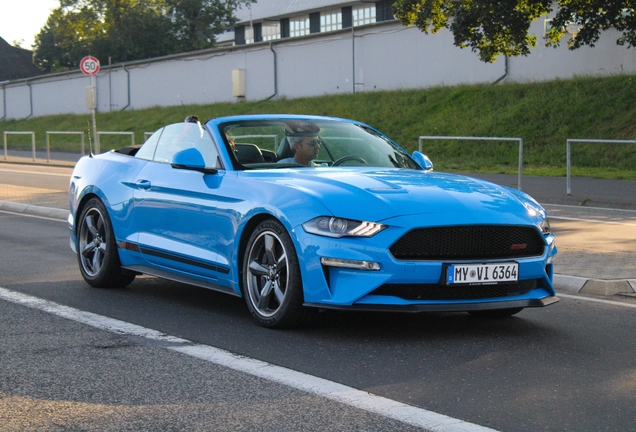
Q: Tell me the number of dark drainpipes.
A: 5